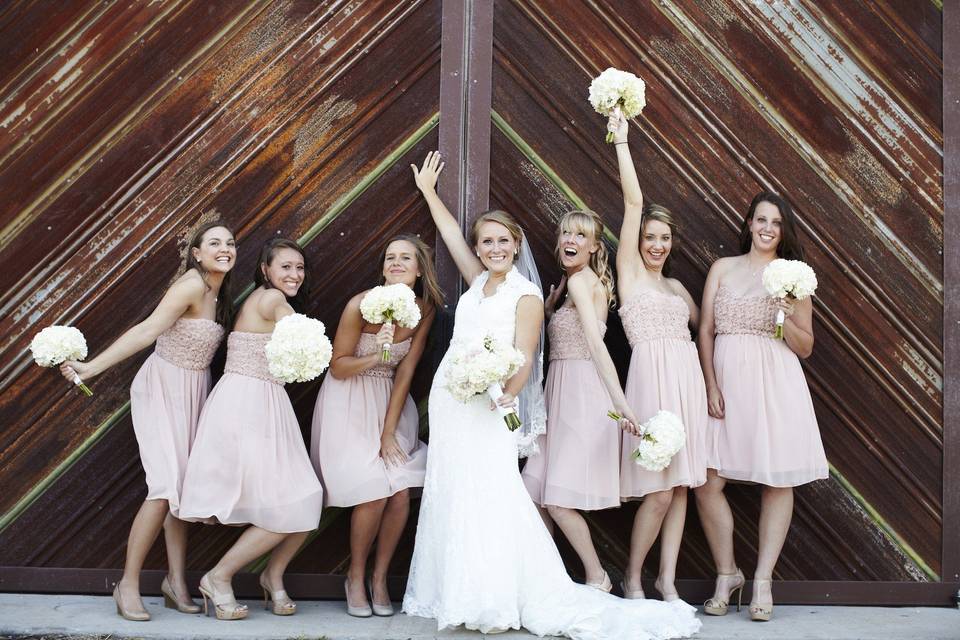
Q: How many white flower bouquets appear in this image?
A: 7